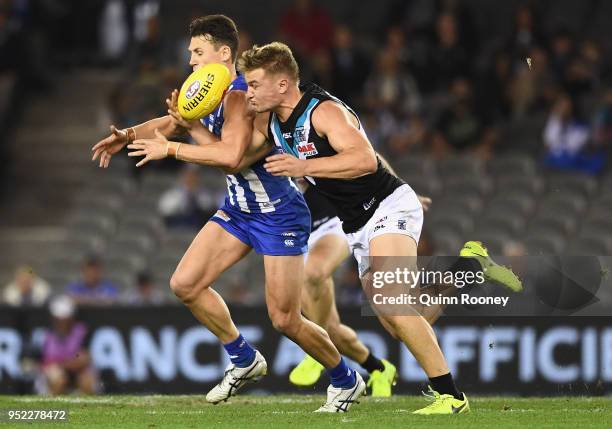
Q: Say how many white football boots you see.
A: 2